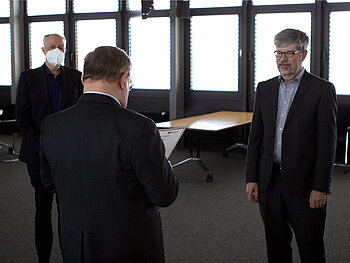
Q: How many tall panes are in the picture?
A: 7